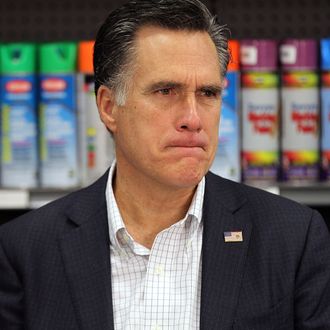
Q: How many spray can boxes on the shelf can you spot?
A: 7